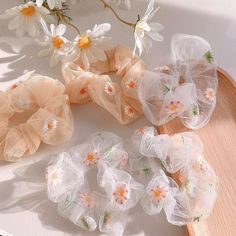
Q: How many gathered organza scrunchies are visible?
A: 5